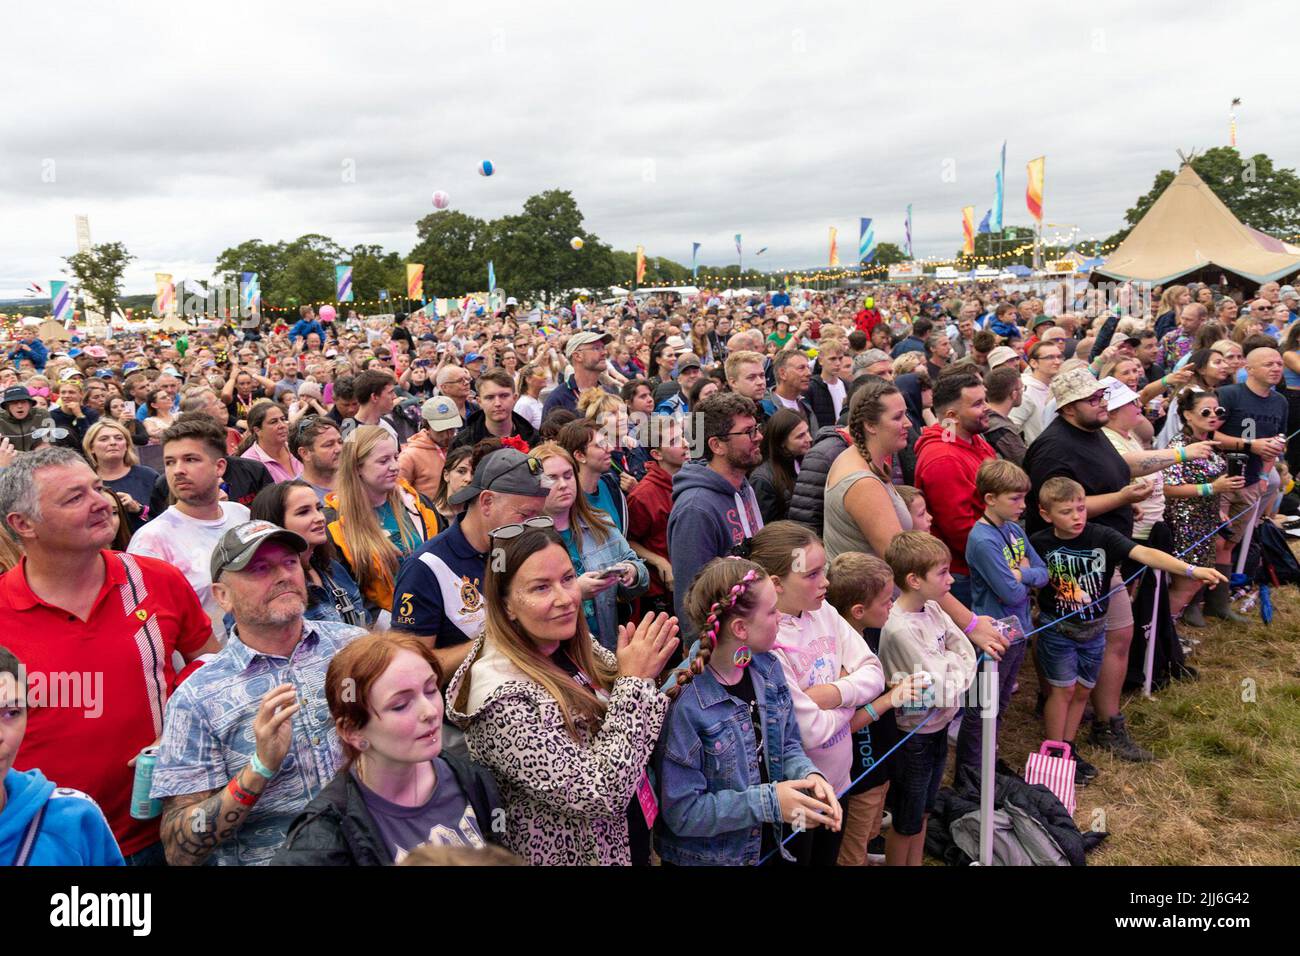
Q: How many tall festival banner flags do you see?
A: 15